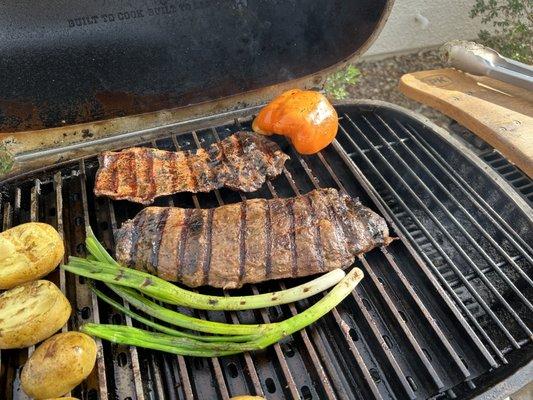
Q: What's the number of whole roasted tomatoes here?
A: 0